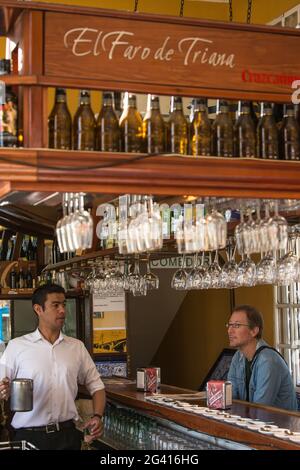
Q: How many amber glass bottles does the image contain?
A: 11